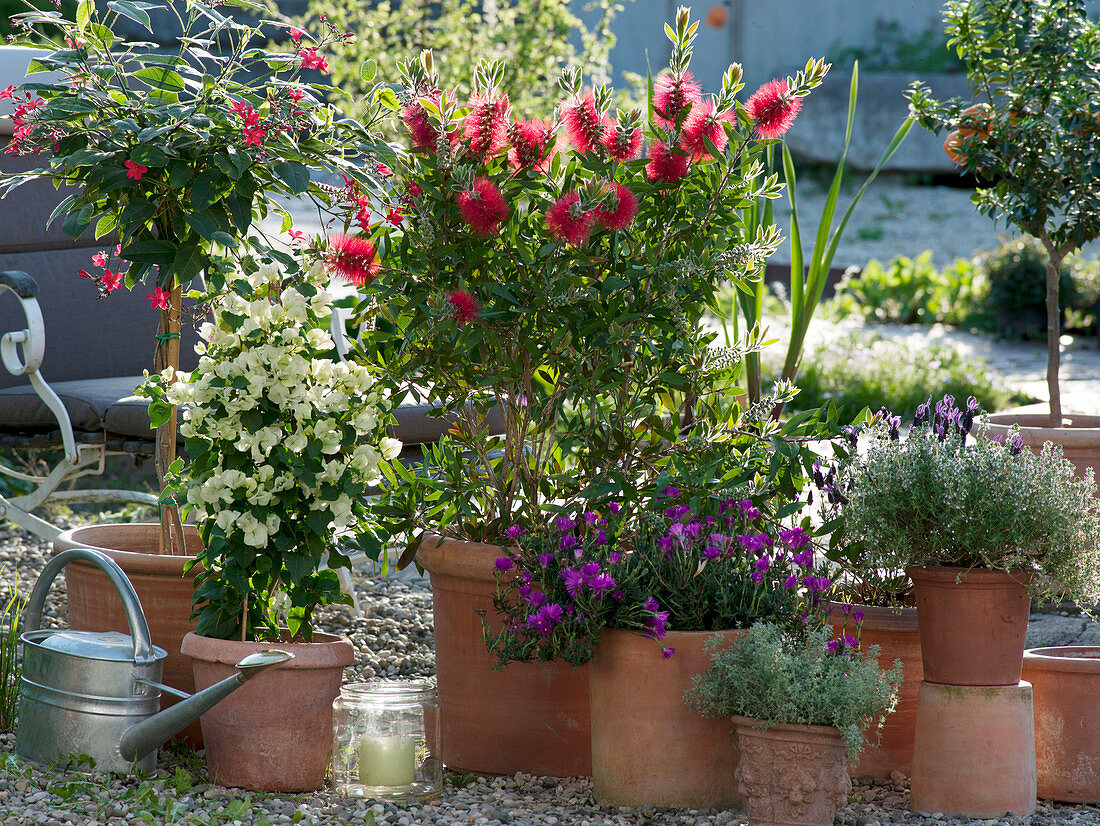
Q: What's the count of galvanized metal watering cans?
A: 1